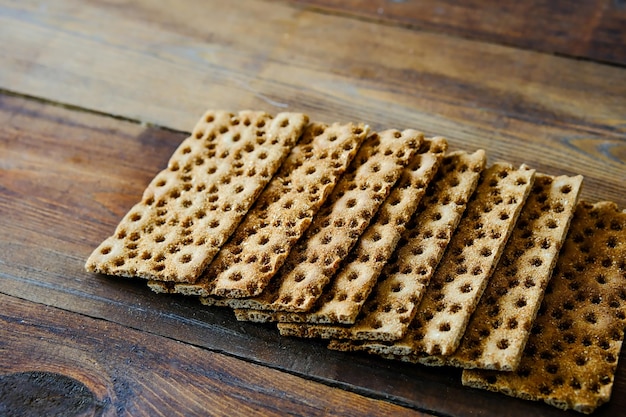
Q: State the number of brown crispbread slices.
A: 8